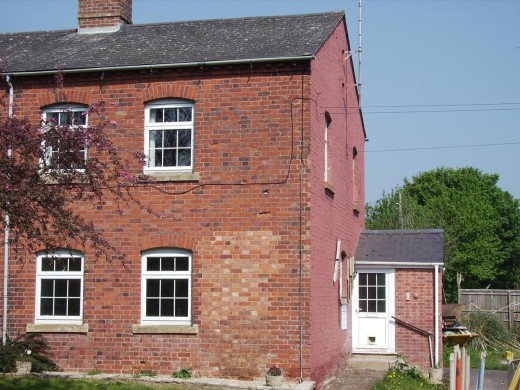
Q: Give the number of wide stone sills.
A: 4